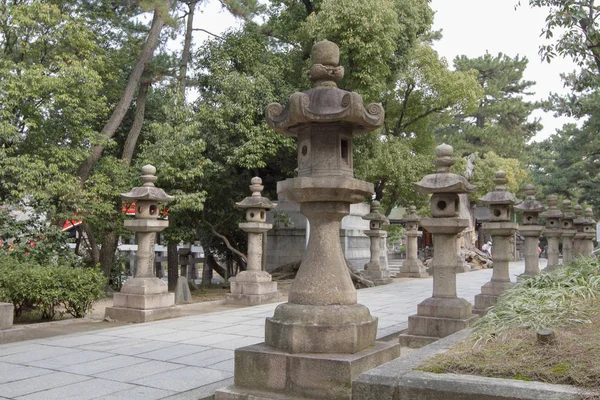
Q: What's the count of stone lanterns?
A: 12